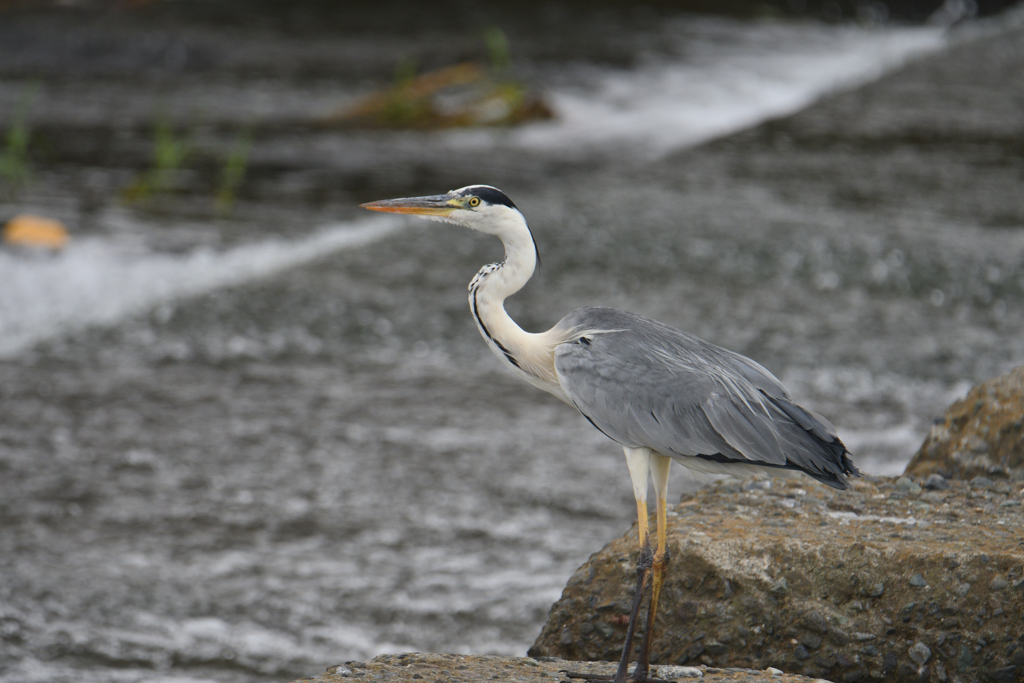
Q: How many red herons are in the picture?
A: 0